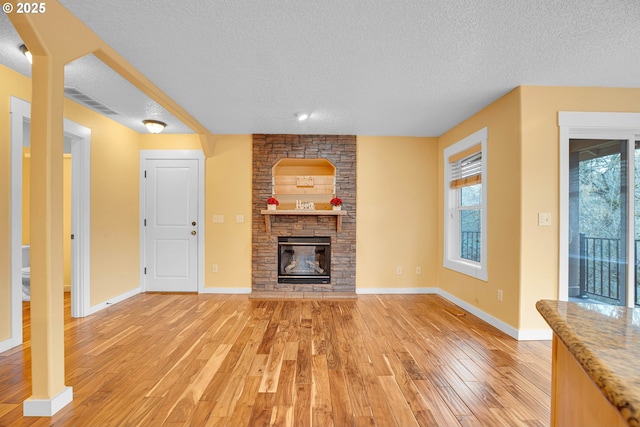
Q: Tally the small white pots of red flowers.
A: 2